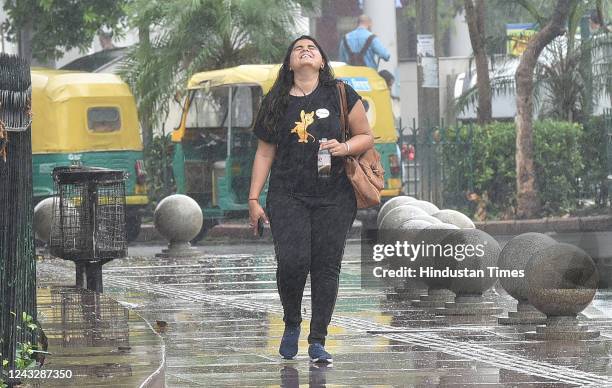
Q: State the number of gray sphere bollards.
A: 12